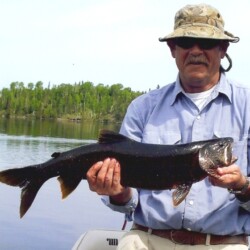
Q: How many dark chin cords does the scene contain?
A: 1